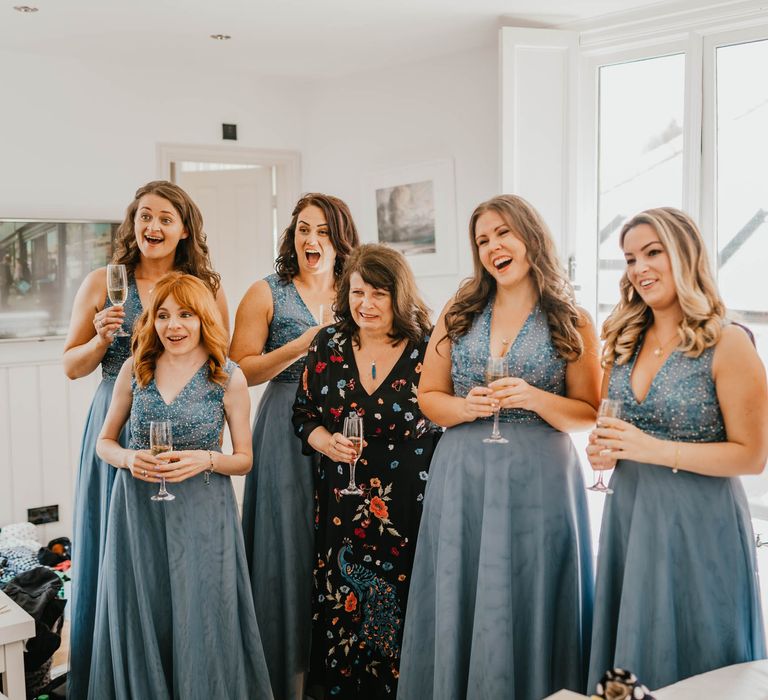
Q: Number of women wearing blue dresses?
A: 5